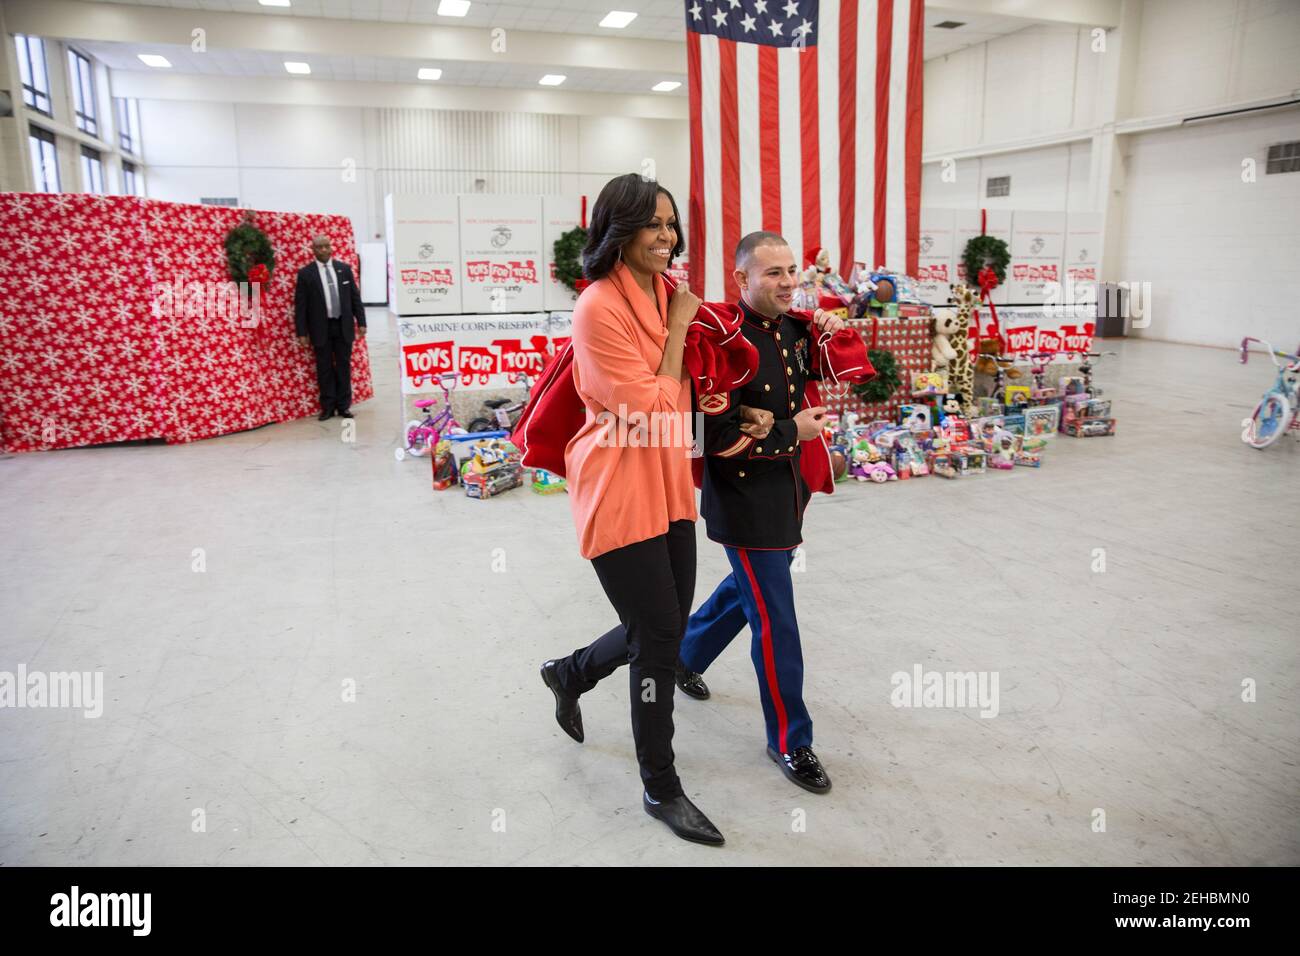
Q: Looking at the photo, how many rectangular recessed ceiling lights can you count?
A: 8